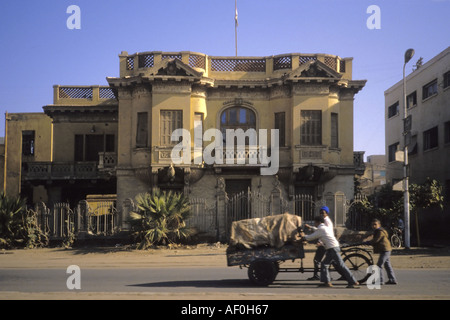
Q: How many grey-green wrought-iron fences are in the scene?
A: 1